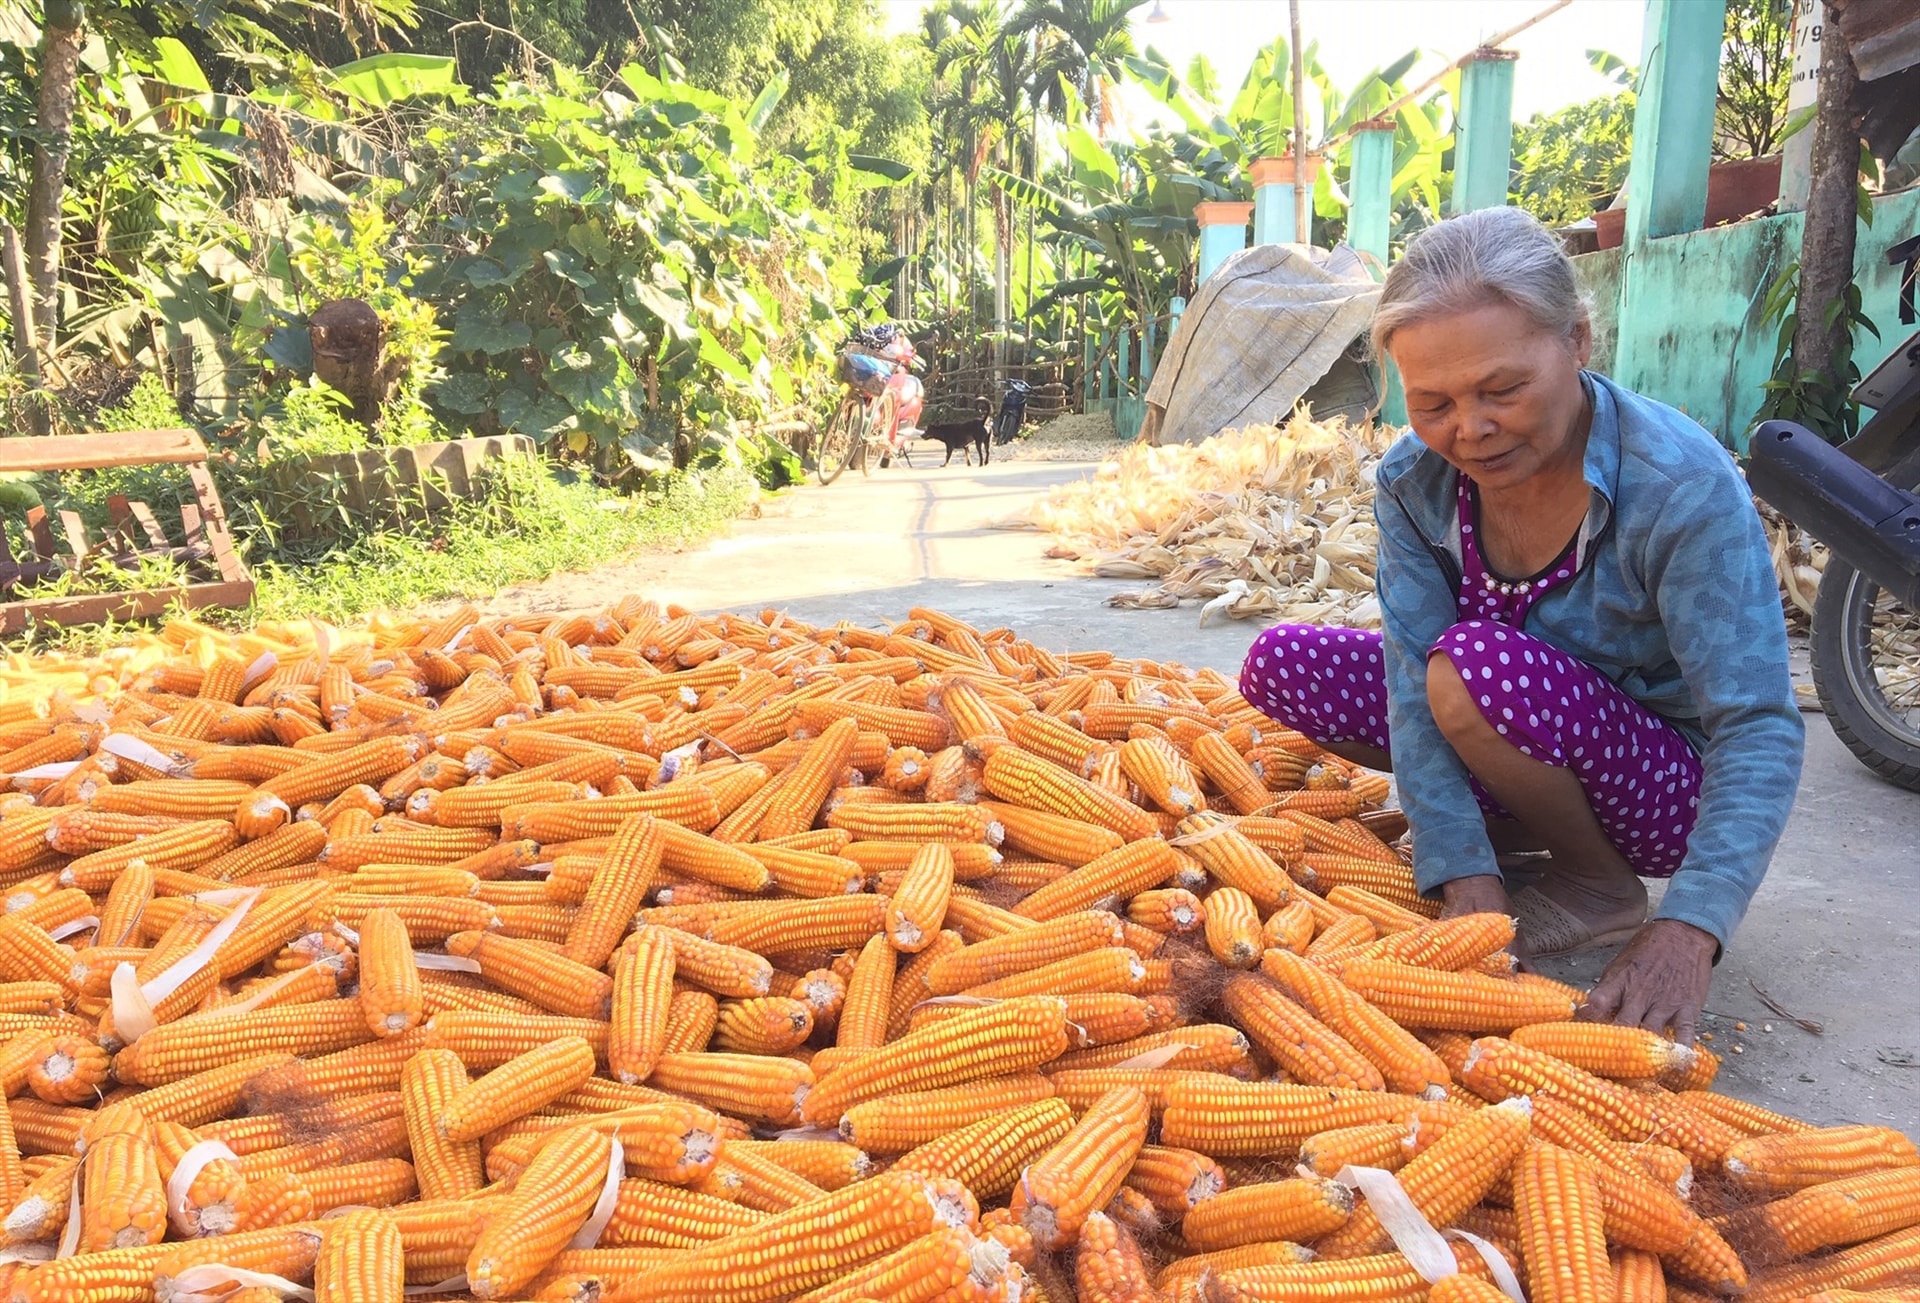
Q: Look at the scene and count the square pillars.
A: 5